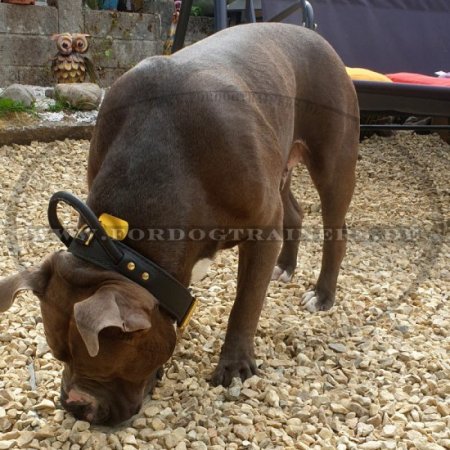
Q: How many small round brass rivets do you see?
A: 2